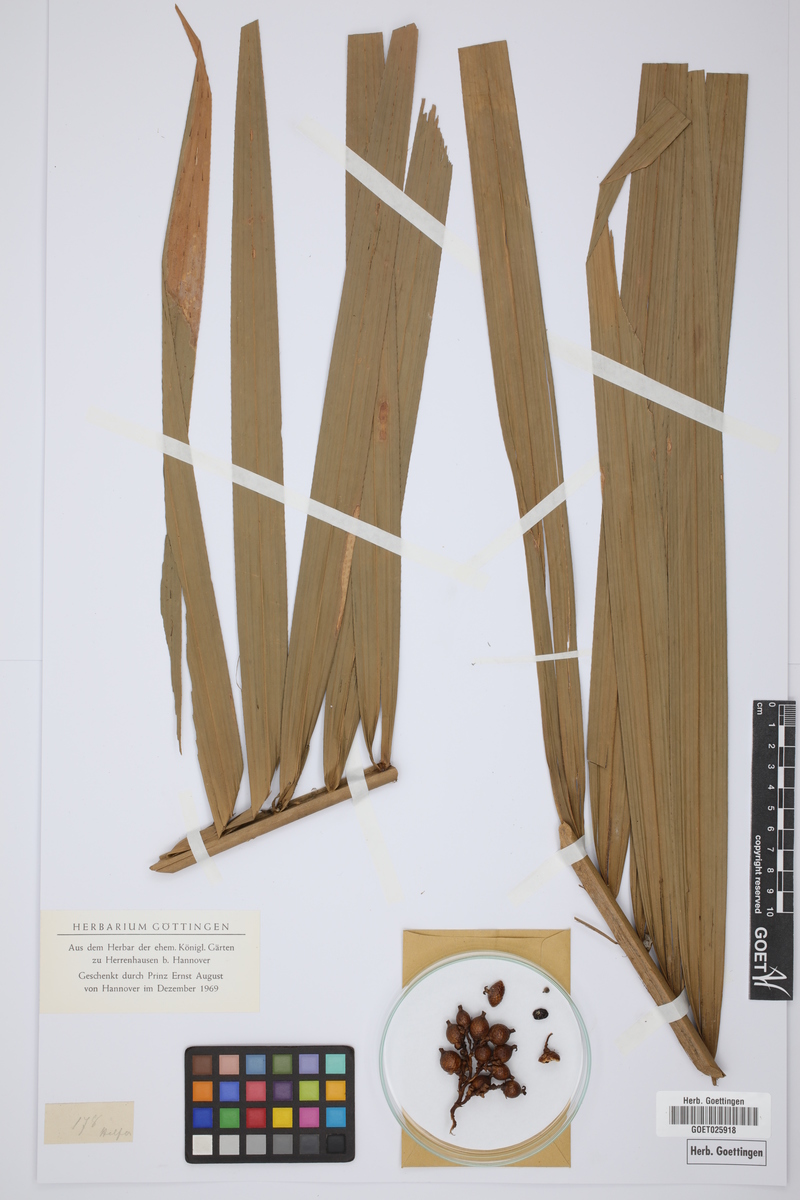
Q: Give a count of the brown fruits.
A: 11